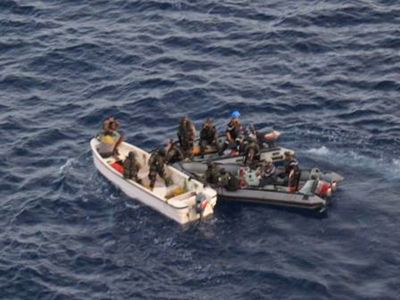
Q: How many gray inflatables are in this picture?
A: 2